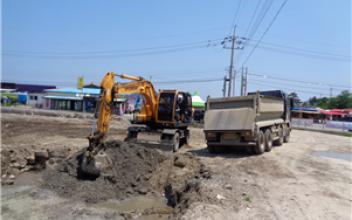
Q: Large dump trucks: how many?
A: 1